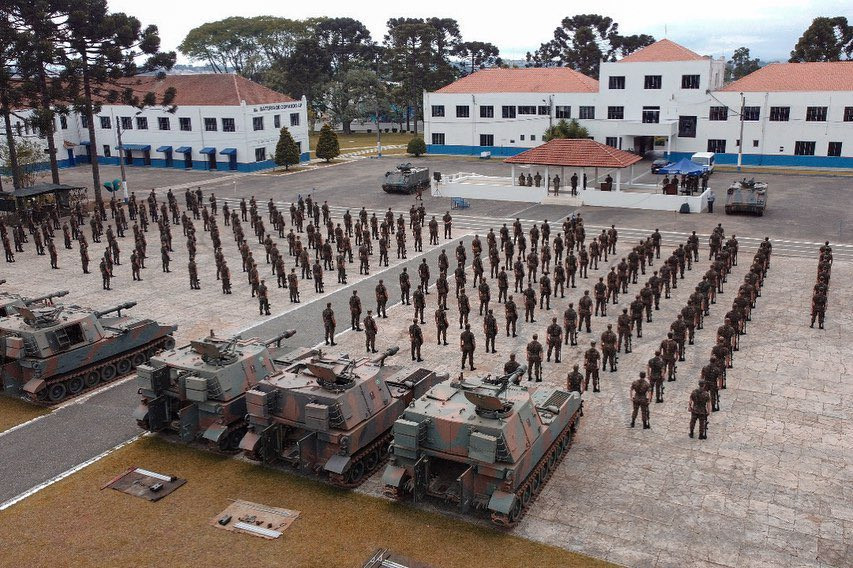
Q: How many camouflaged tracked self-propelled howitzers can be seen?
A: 5